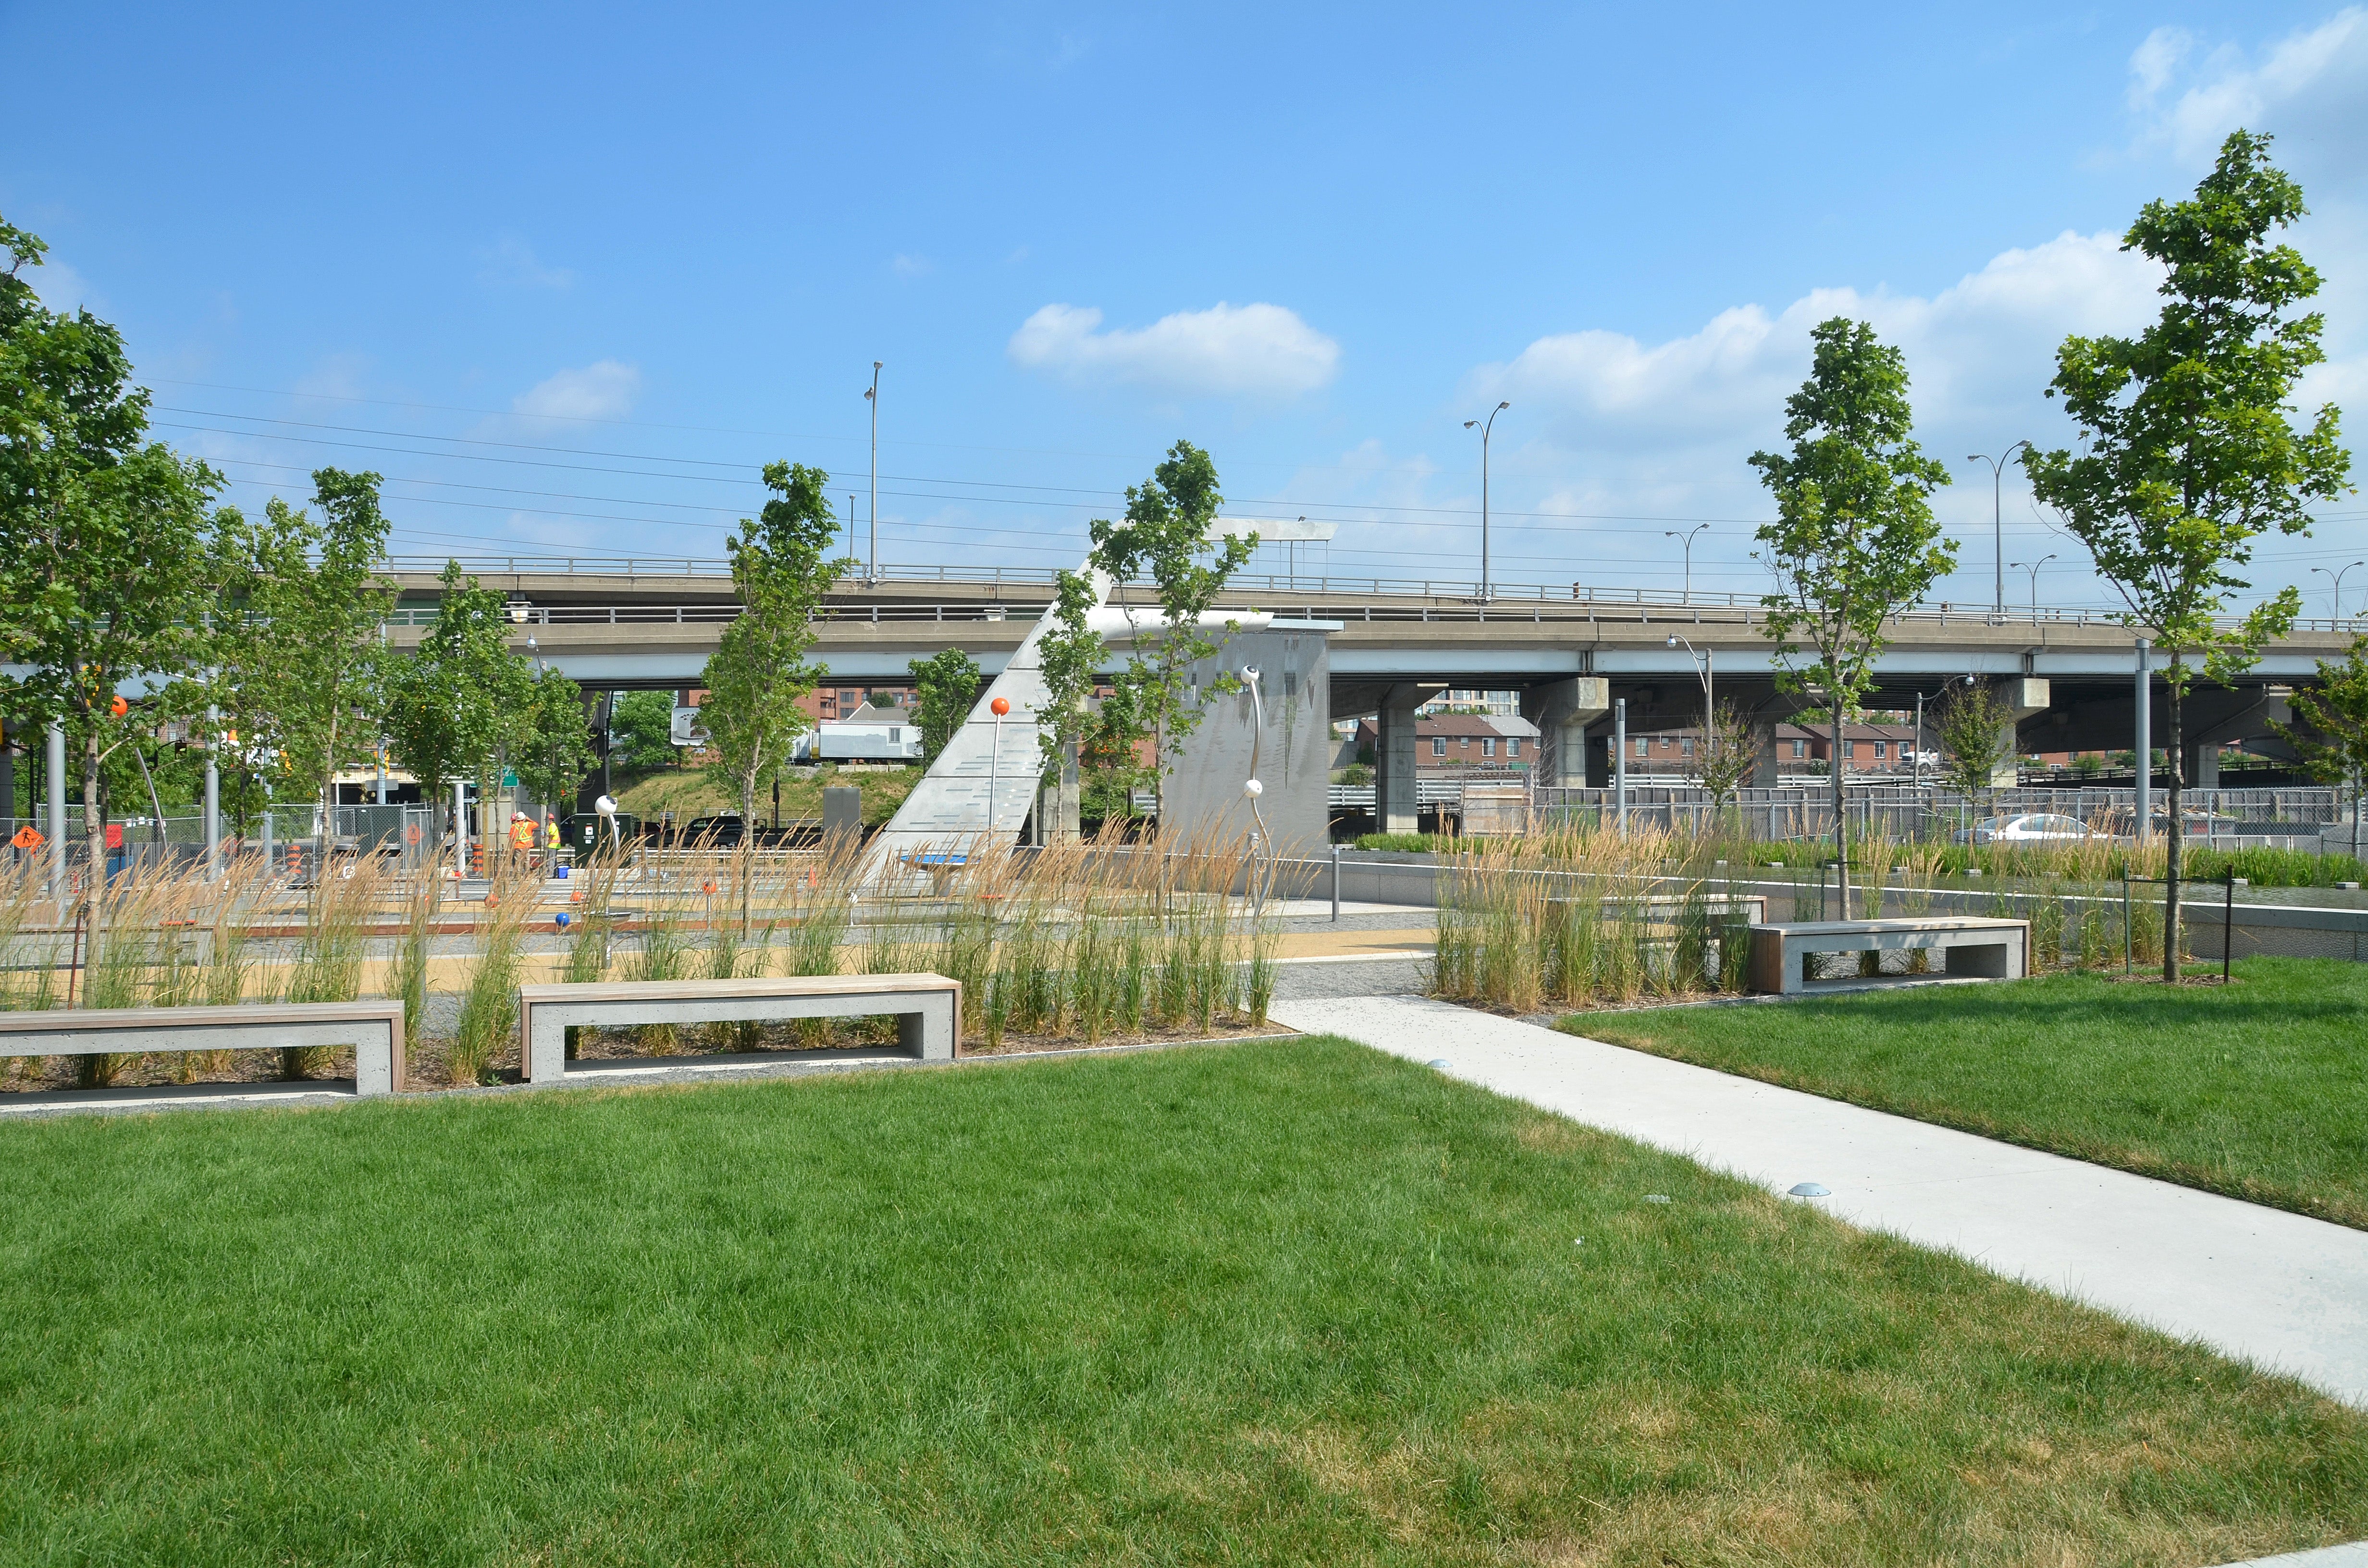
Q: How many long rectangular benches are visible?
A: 4